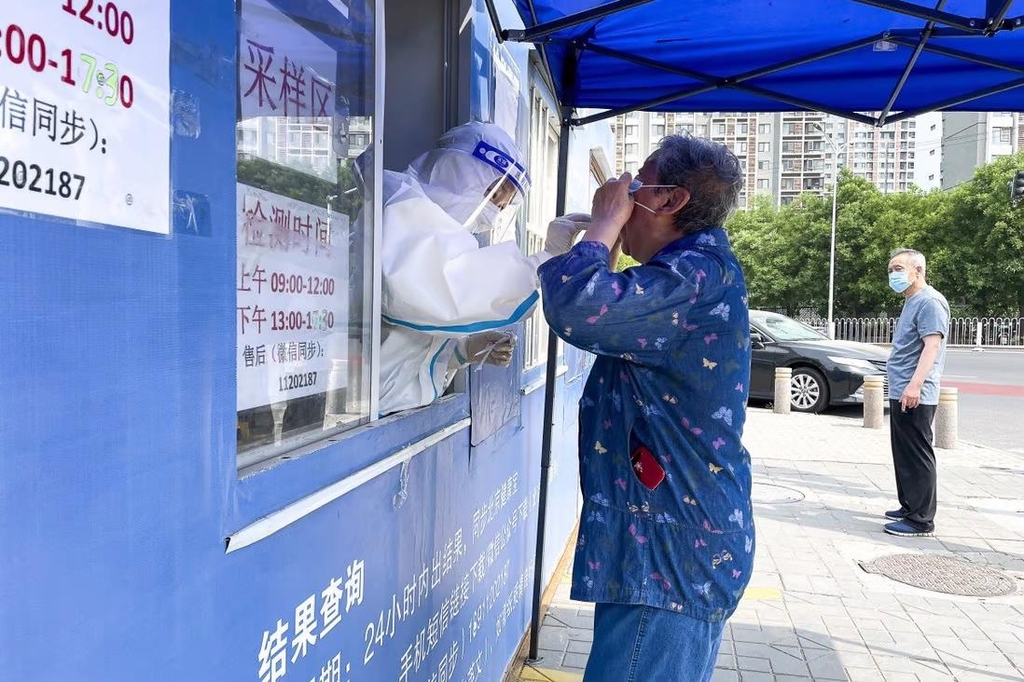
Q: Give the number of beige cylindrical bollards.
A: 3